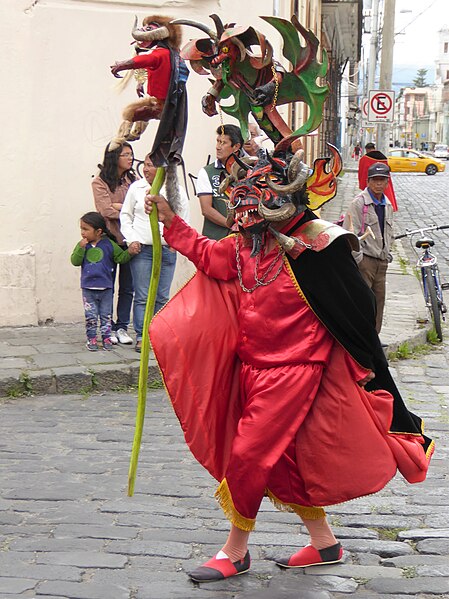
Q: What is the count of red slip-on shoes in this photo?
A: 2